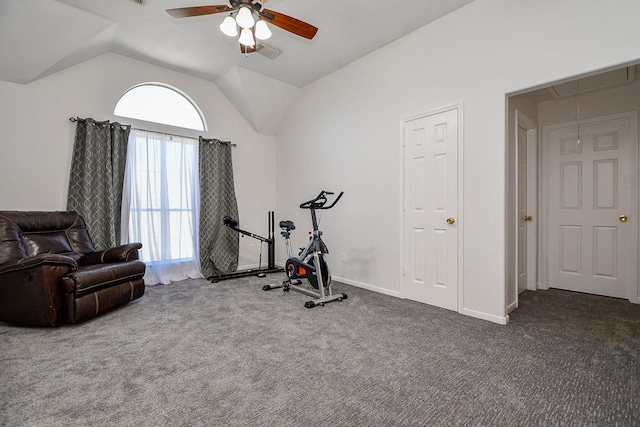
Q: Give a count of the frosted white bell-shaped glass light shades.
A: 4